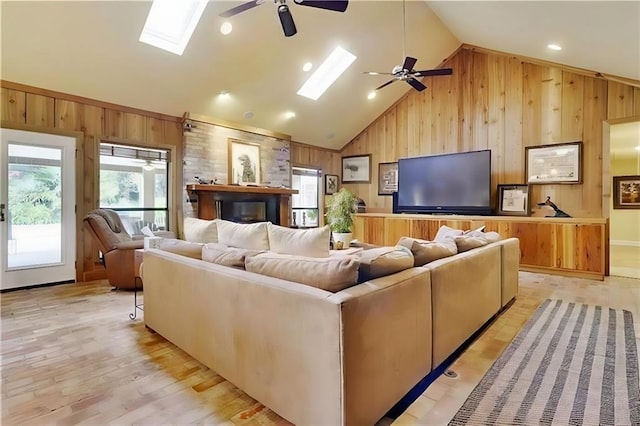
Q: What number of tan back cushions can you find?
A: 6